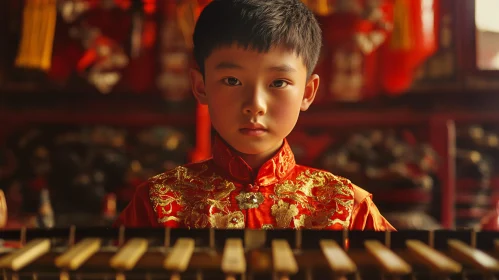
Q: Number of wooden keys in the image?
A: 10